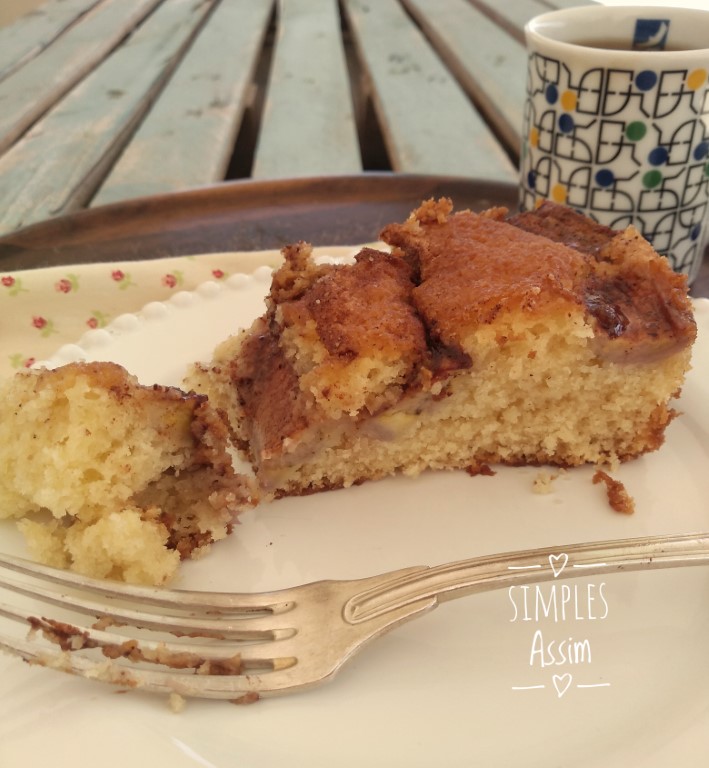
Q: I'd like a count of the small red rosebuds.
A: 8